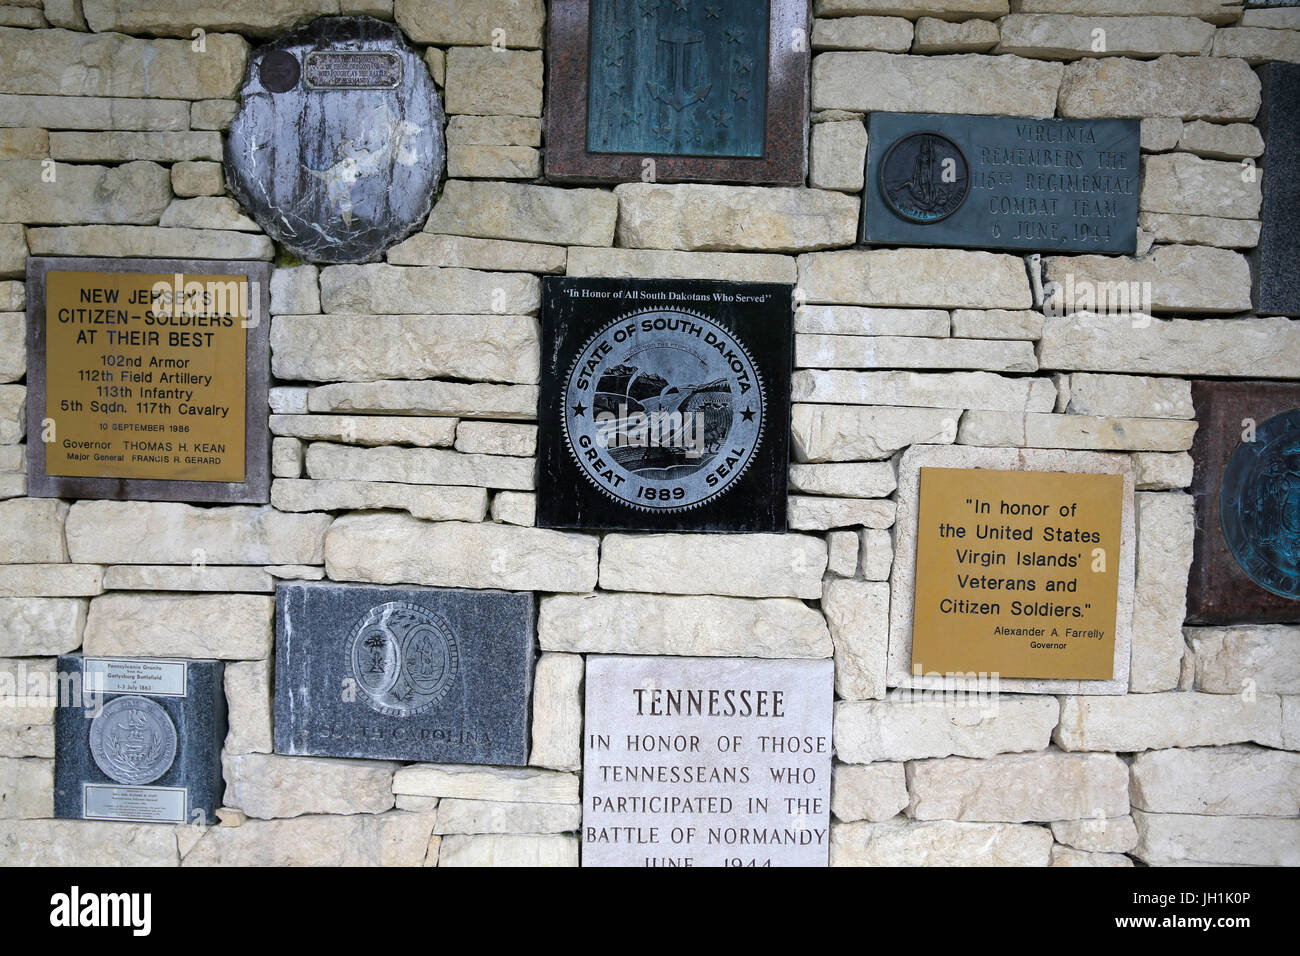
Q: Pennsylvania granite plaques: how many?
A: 1